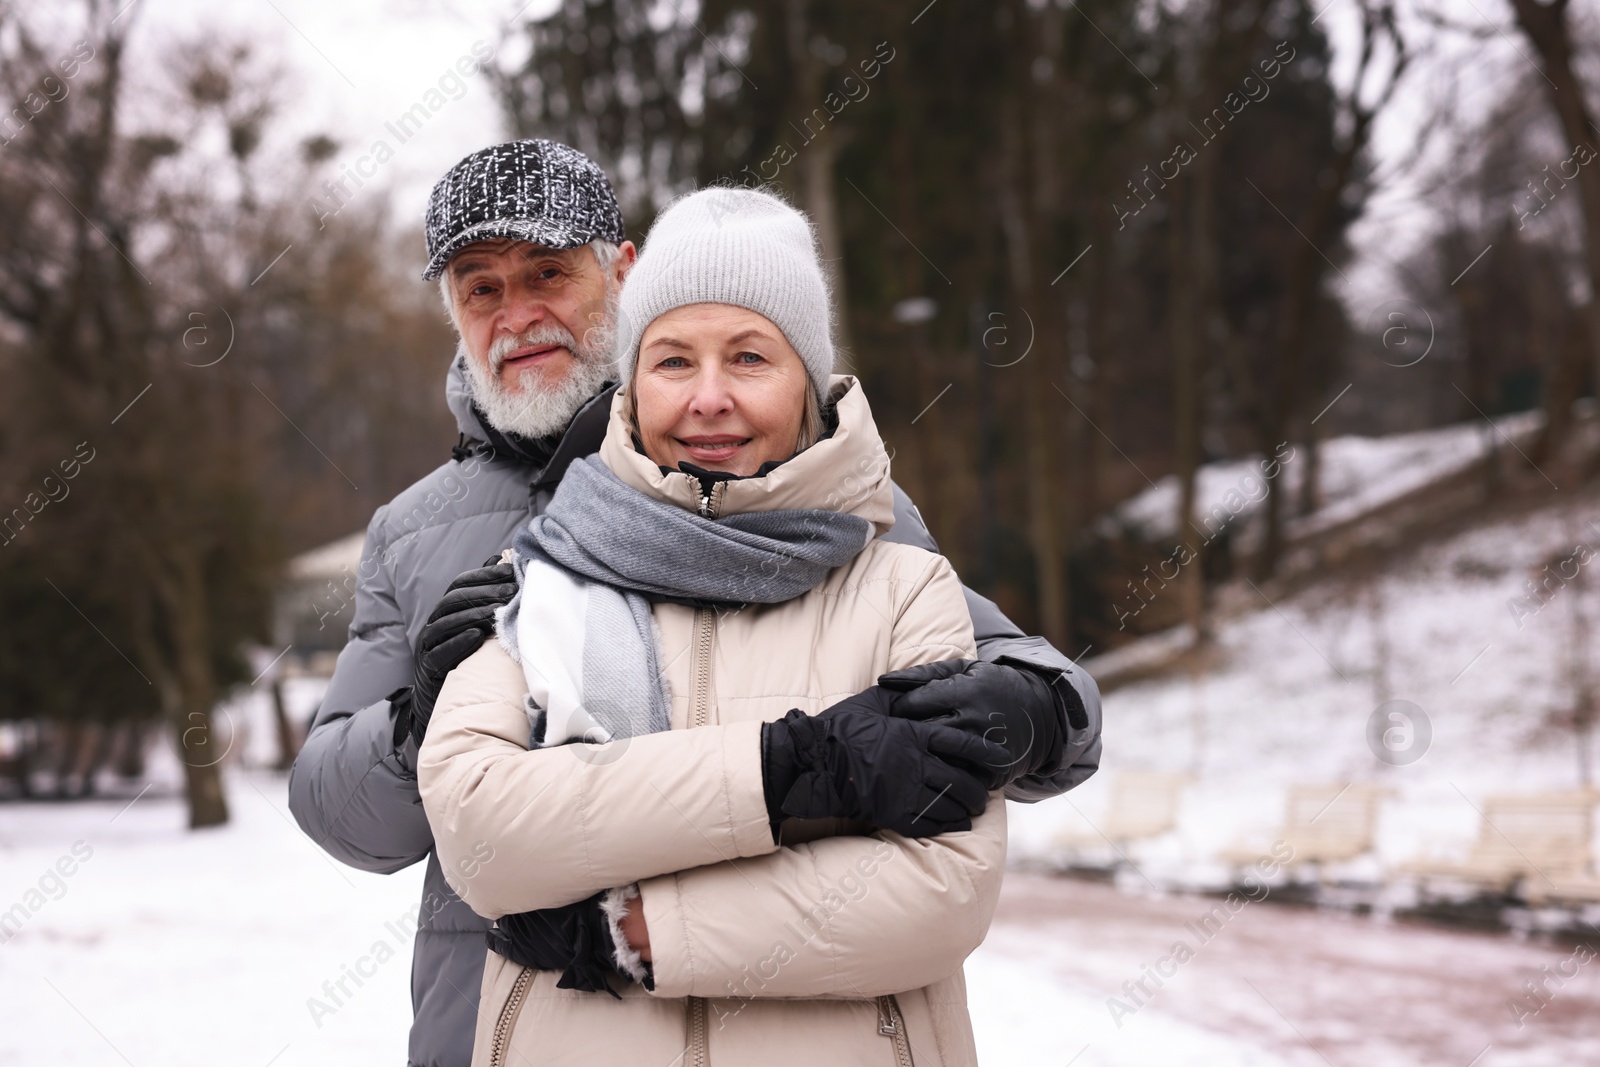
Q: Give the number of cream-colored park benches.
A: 3